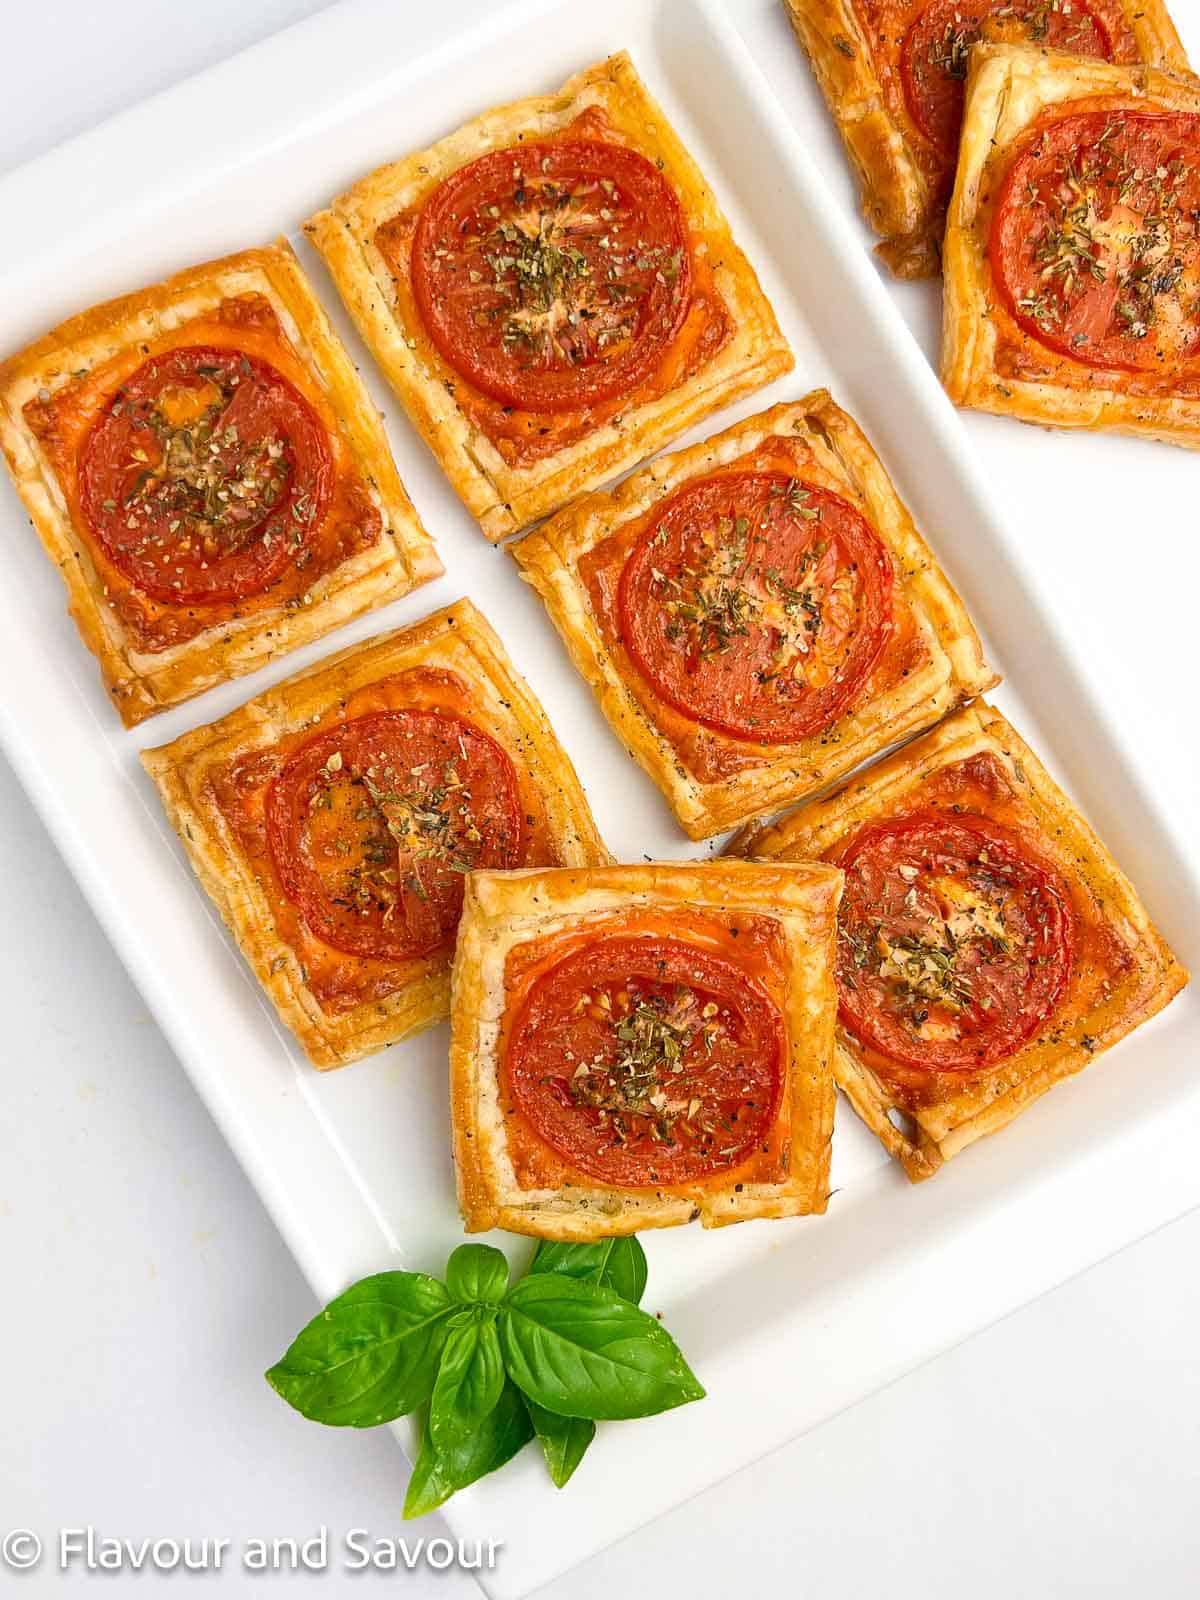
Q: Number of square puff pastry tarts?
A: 8